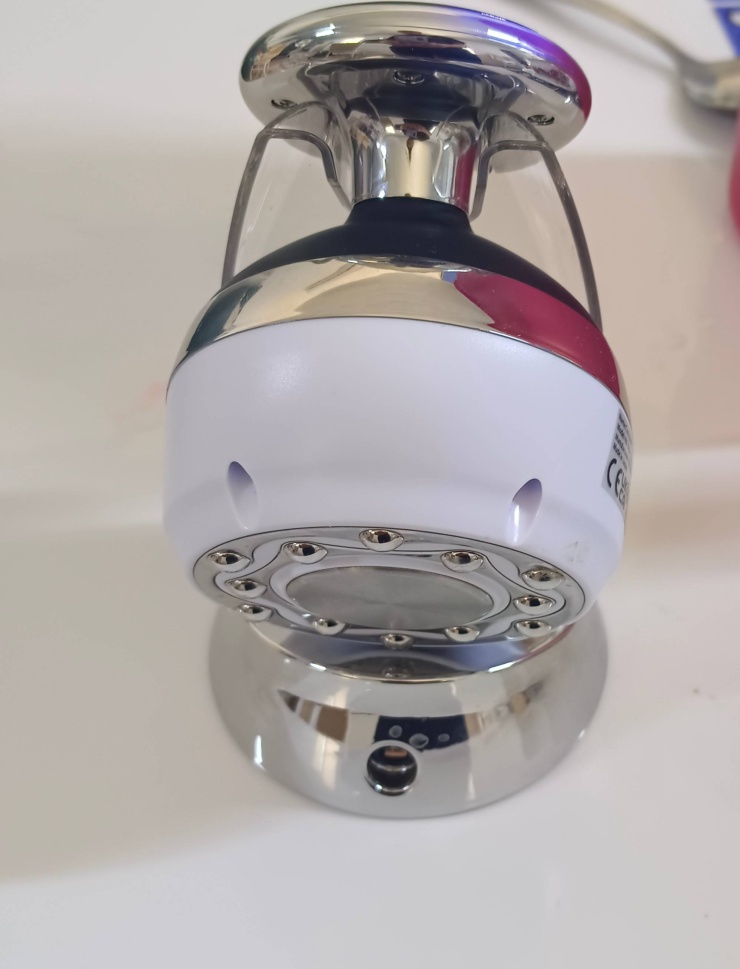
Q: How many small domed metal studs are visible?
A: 12